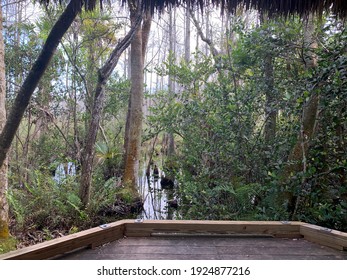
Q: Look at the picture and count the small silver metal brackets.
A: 4